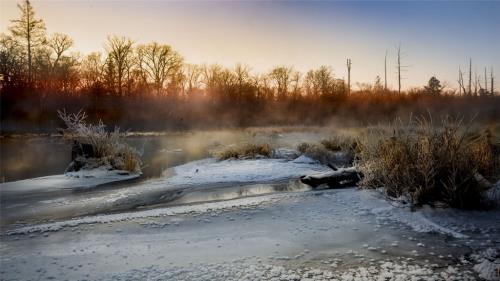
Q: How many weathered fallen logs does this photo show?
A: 1